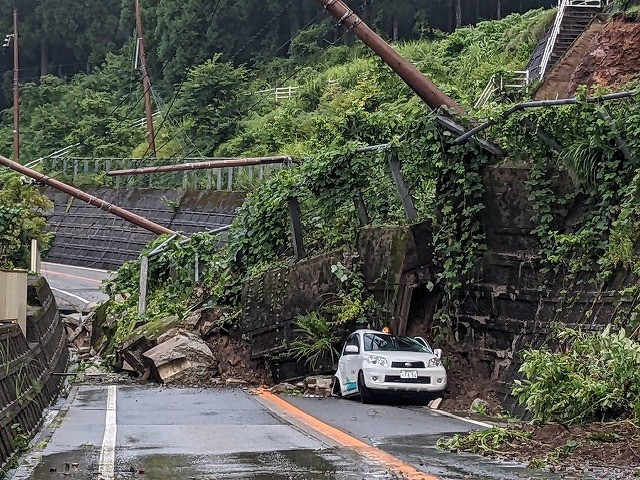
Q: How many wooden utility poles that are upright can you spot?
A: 2